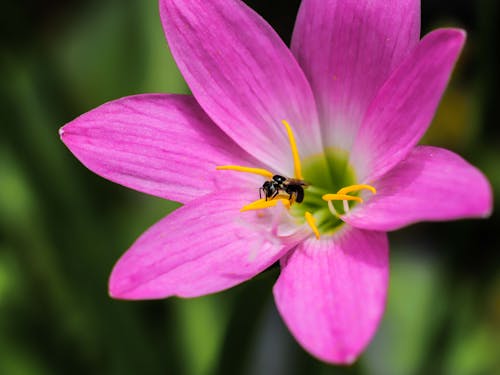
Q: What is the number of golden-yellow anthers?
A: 6